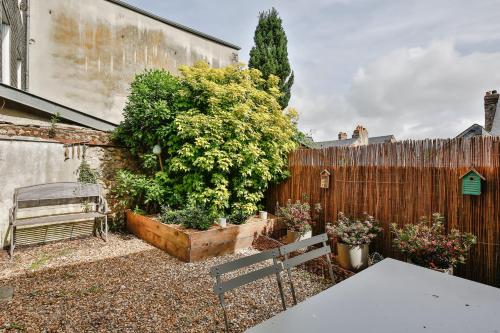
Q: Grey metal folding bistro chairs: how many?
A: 2